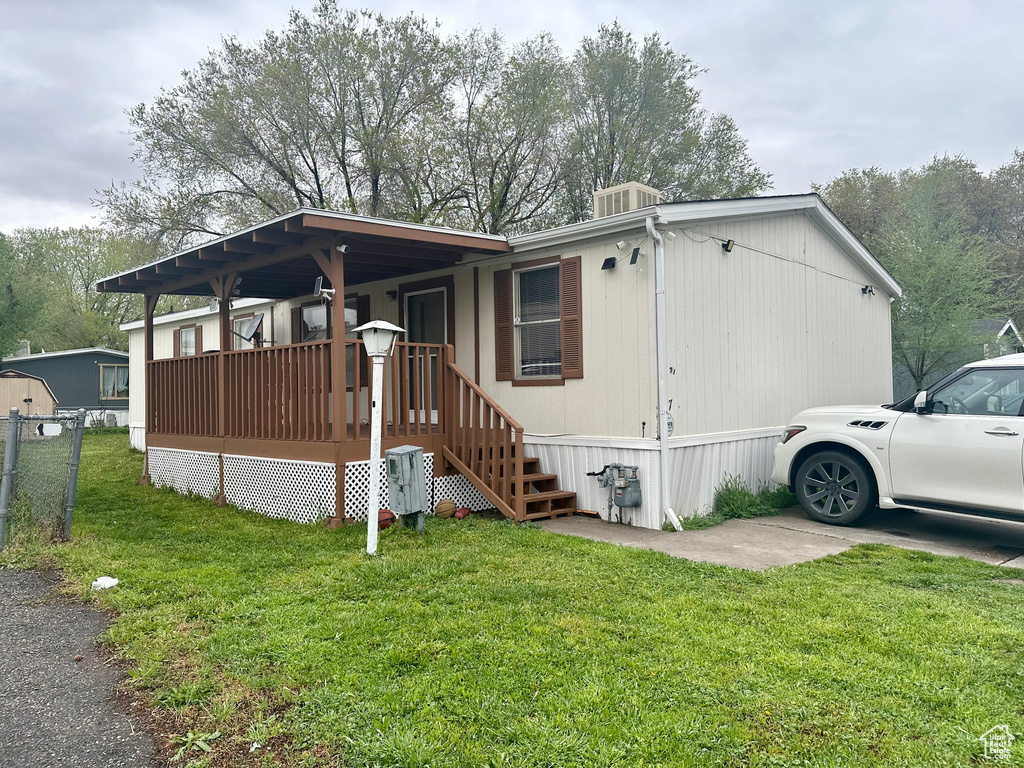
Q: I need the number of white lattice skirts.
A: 4